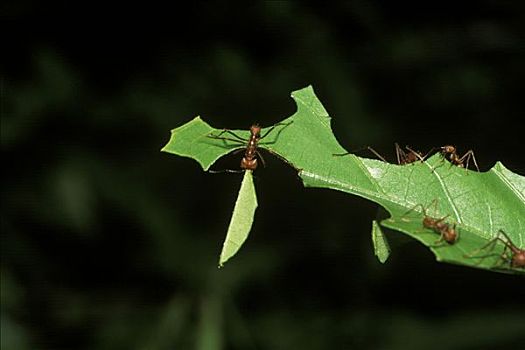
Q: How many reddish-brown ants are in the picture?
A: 5